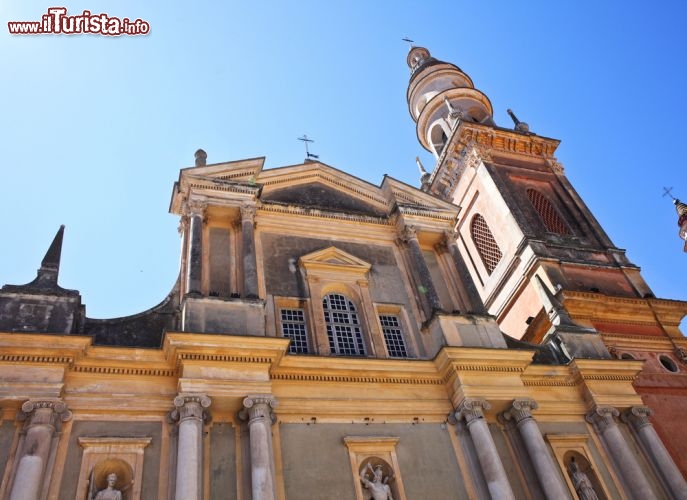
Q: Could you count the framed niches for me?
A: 3